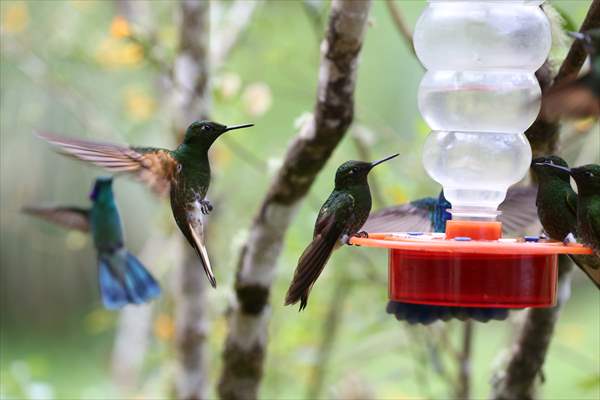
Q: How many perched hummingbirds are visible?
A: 3